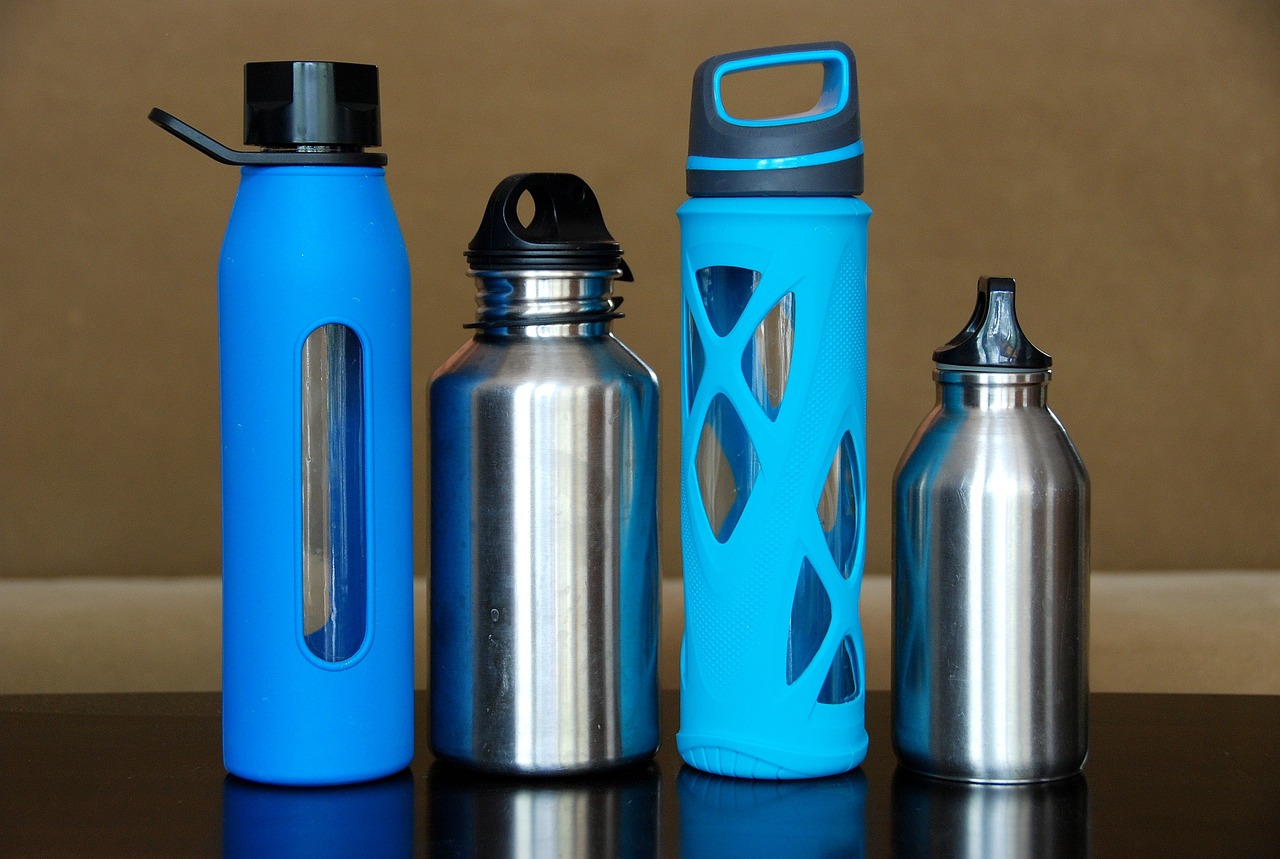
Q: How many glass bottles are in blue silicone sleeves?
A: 2